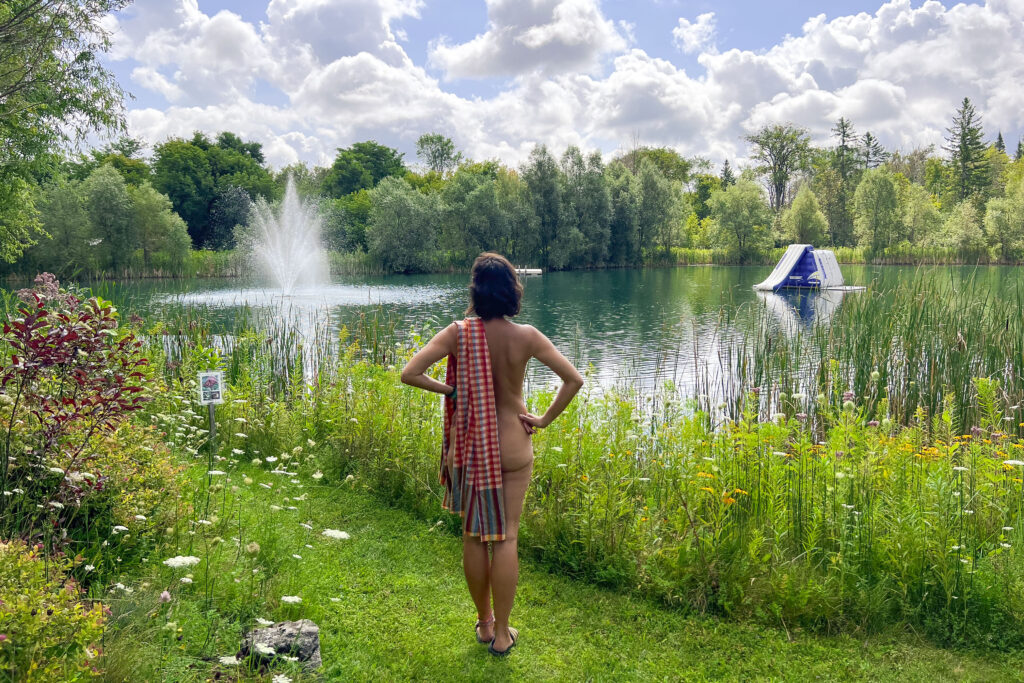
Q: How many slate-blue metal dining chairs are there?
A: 0